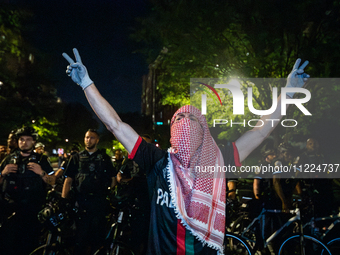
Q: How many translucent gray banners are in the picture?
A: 1